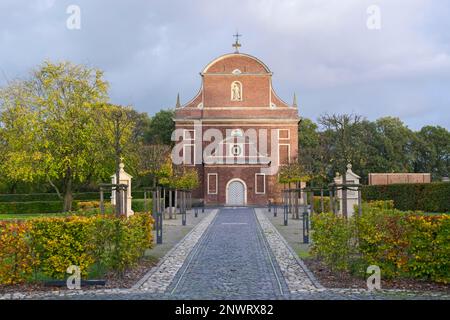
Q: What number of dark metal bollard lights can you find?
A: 8